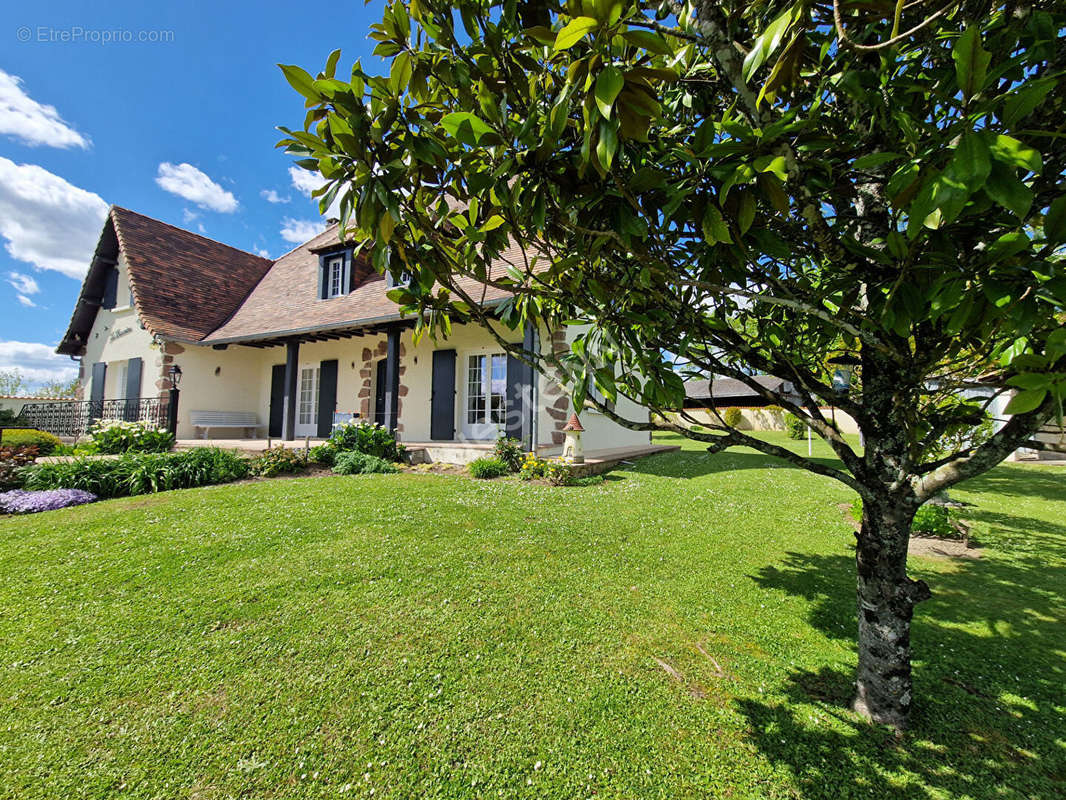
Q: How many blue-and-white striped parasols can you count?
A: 0